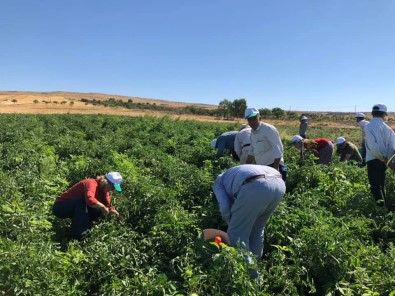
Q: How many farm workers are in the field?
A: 10